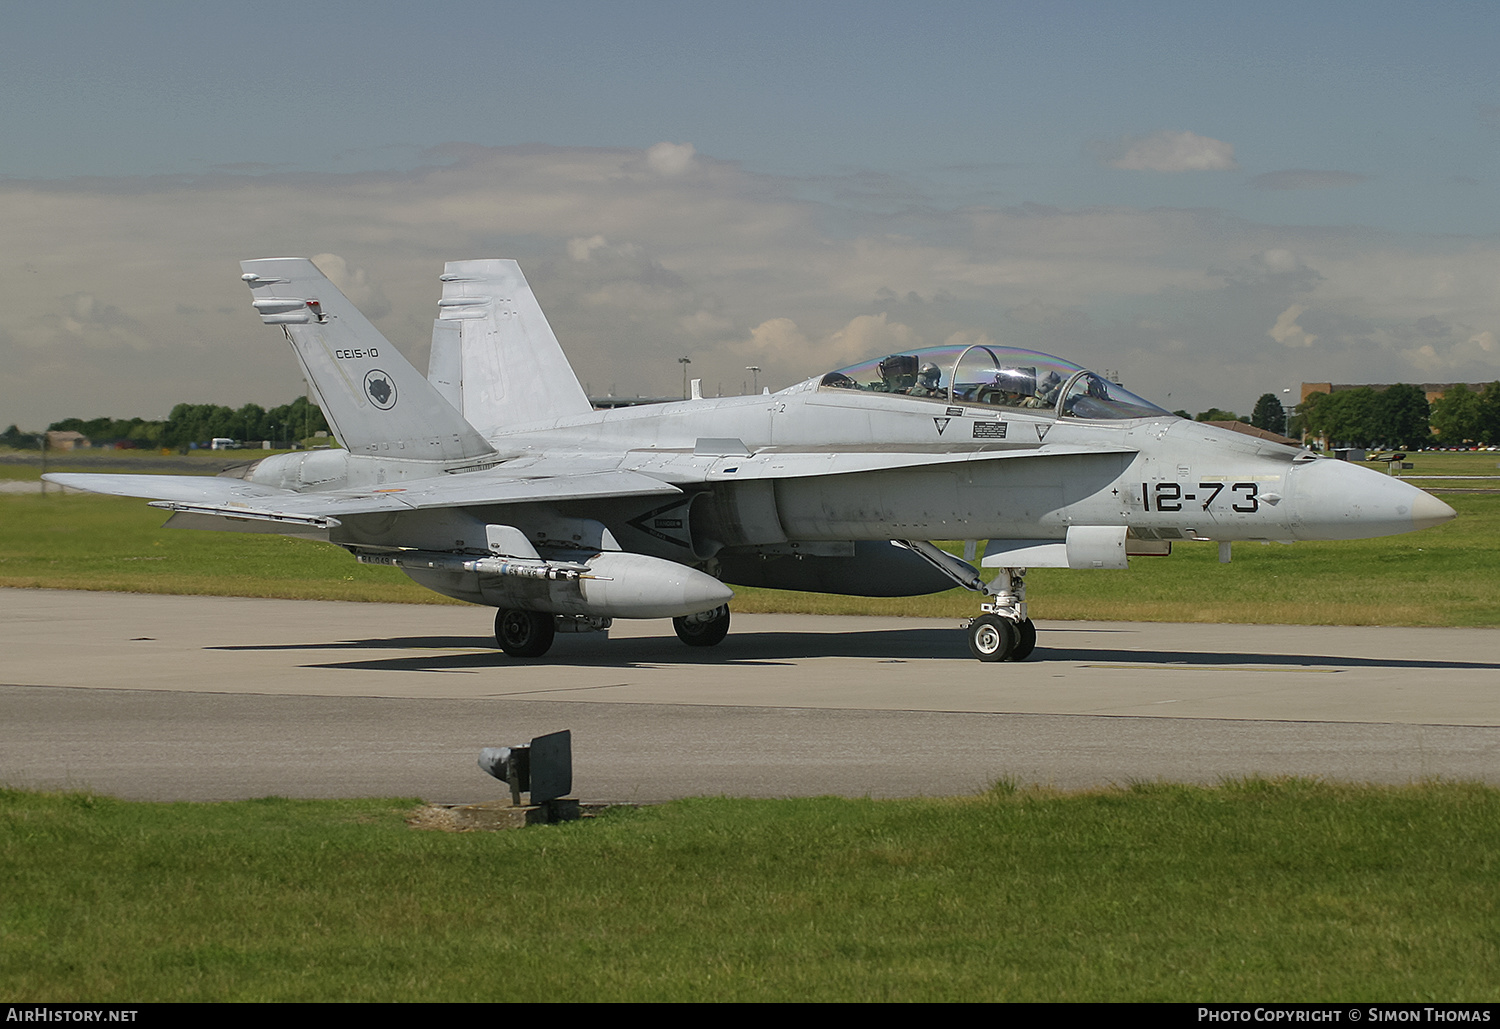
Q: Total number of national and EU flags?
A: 0